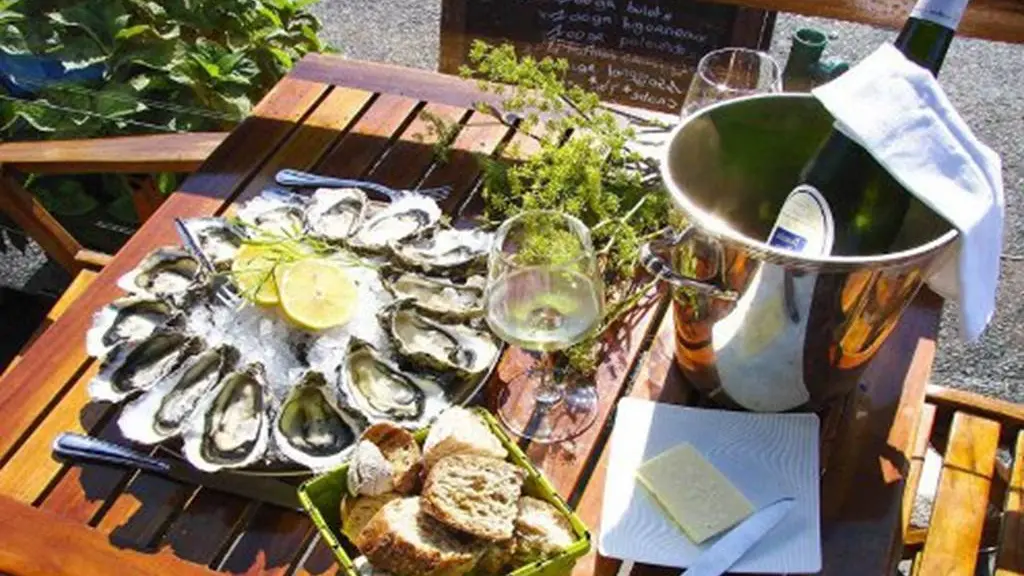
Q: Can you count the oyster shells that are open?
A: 14